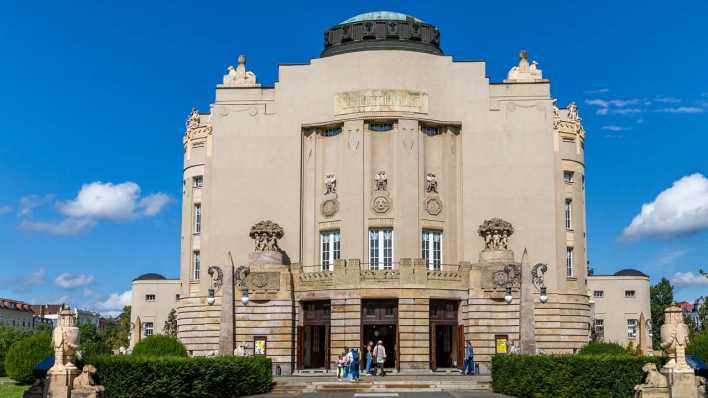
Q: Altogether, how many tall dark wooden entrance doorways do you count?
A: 3